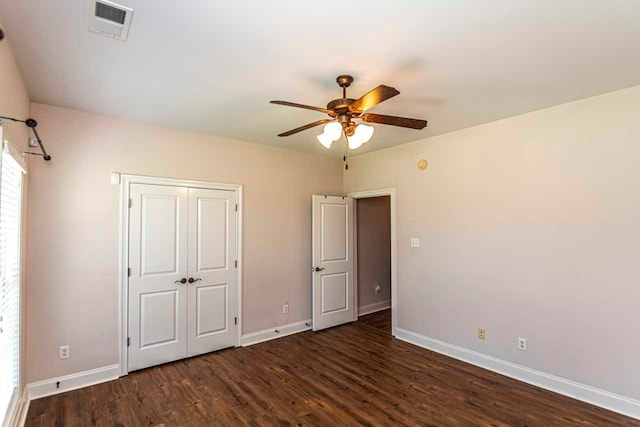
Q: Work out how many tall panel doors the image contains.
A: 3